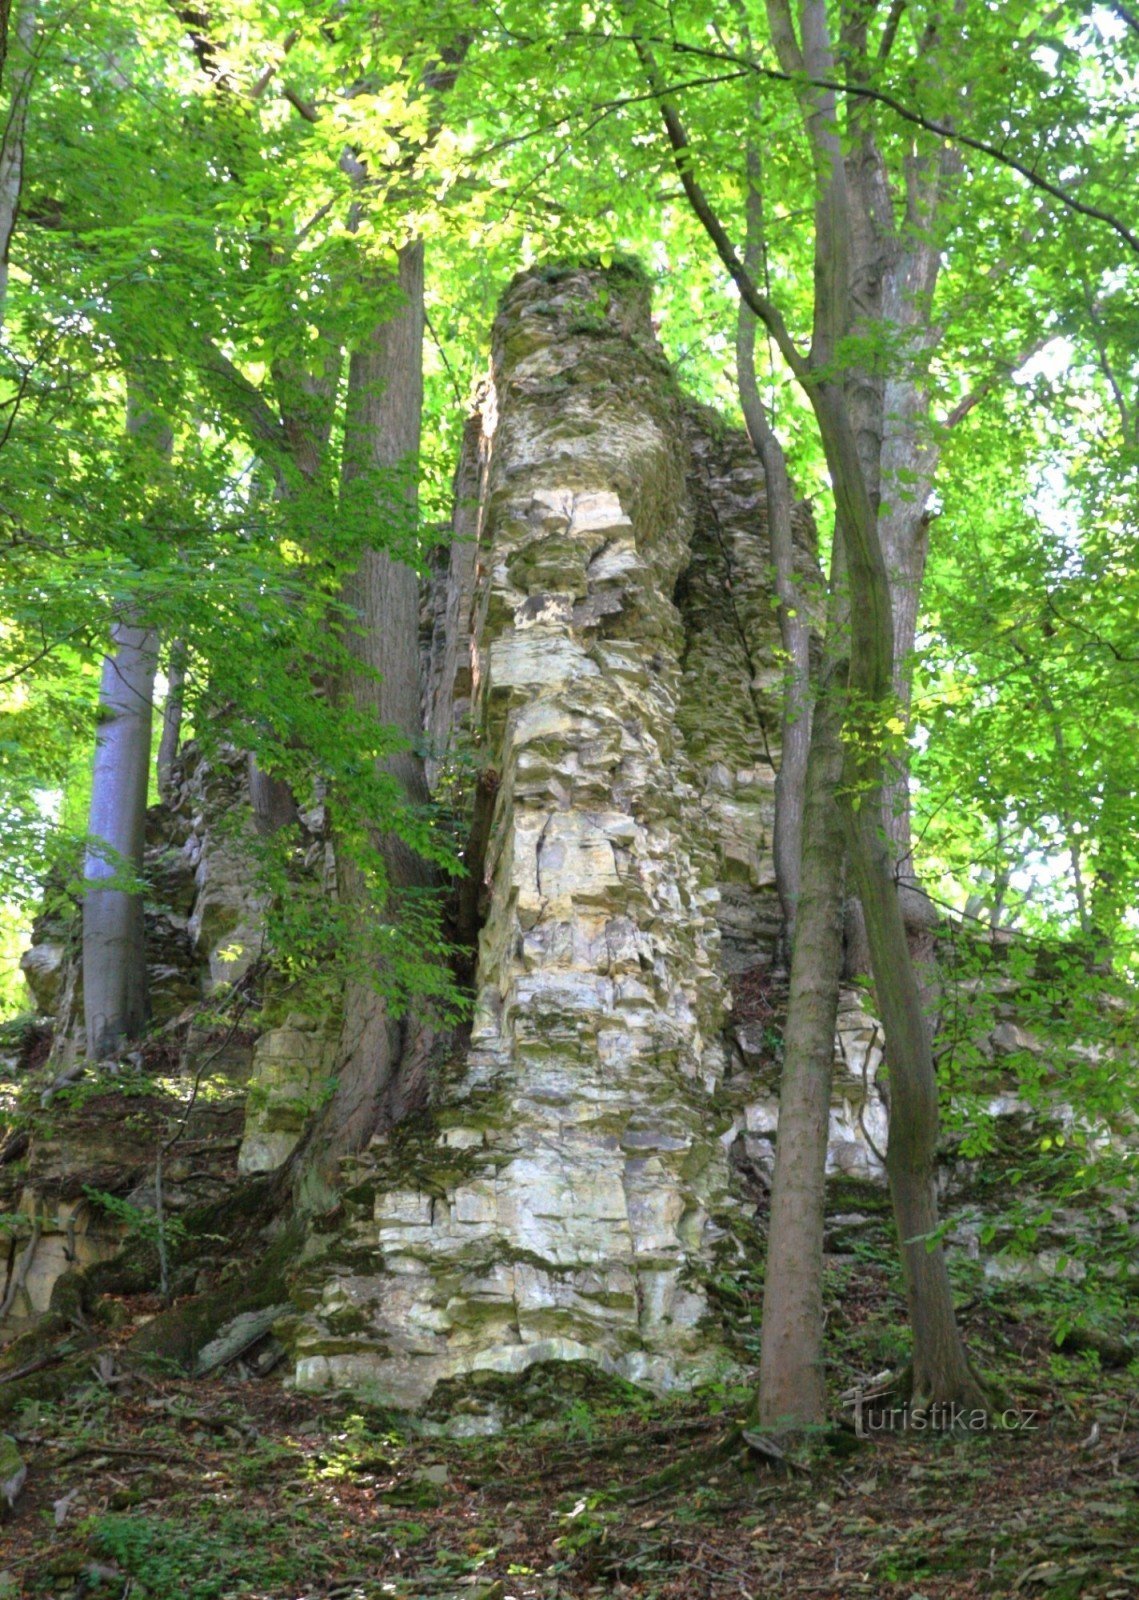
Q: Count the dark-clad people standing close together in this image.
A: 0